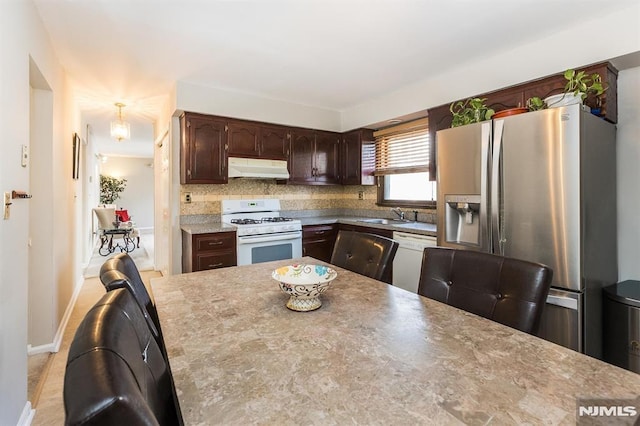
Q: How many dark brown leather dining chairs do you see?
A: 4